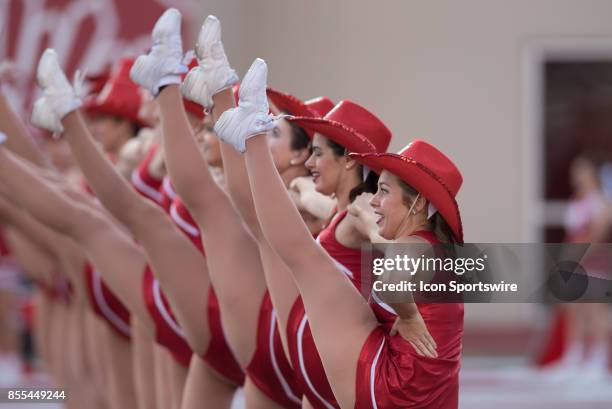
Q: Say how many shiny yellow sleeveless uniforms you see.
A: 0